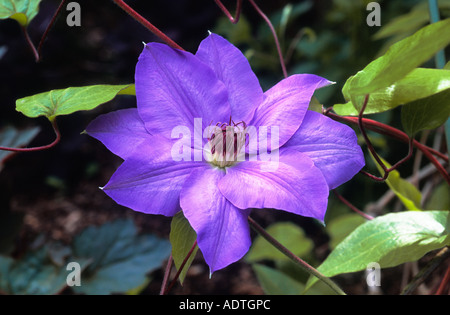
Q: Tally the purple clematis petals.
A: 8